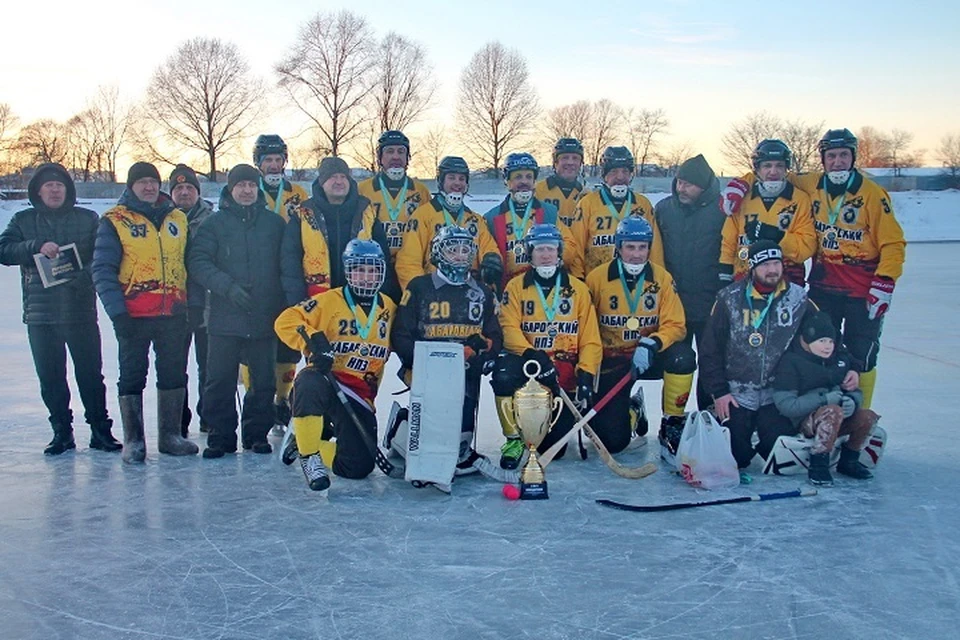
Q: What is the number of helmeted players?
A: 12